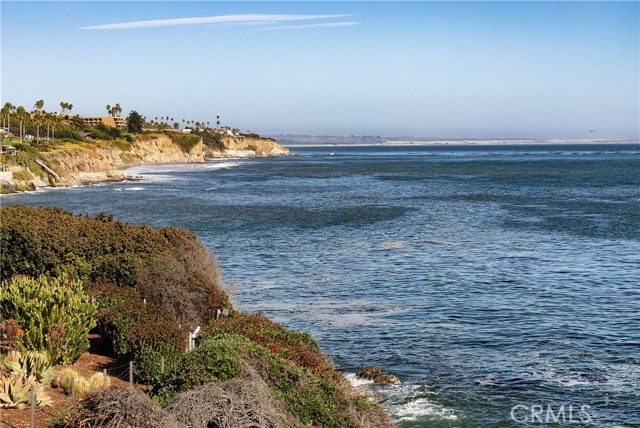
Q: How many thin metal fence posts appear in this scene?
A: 5